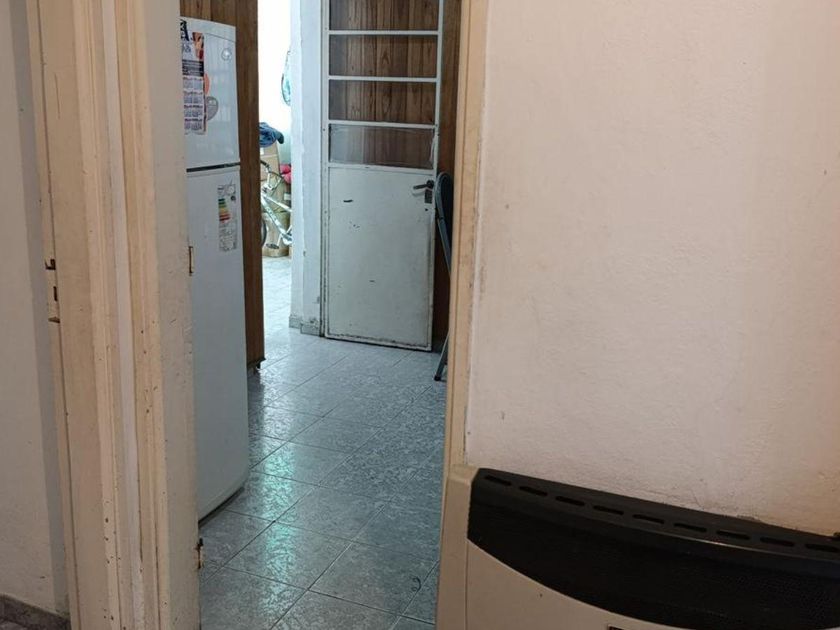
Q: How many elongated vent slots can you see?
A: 9